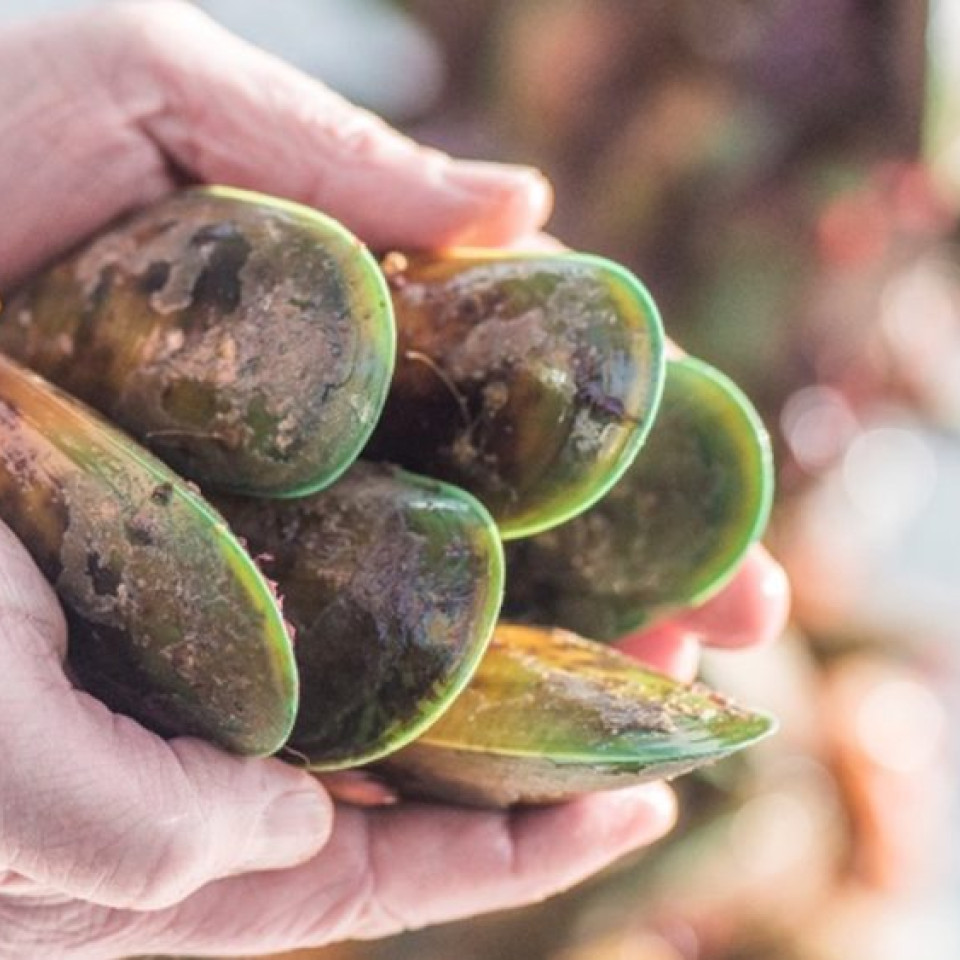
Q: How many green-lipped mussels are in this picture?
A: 6